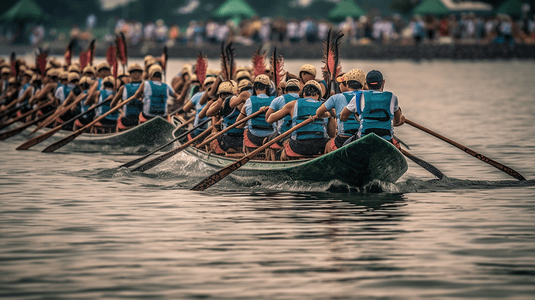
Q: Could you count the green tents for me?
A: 5